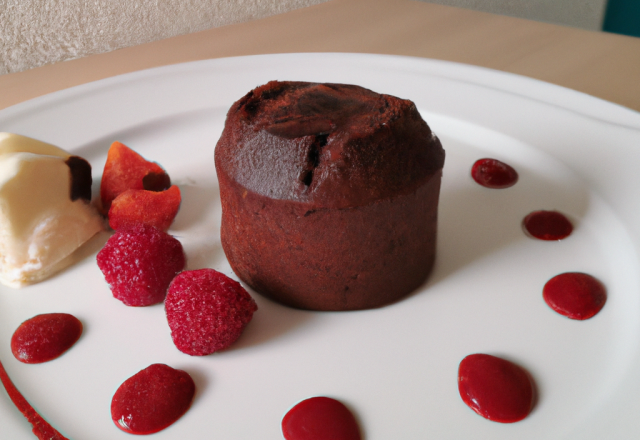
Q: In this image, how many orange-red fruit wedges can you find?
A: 2